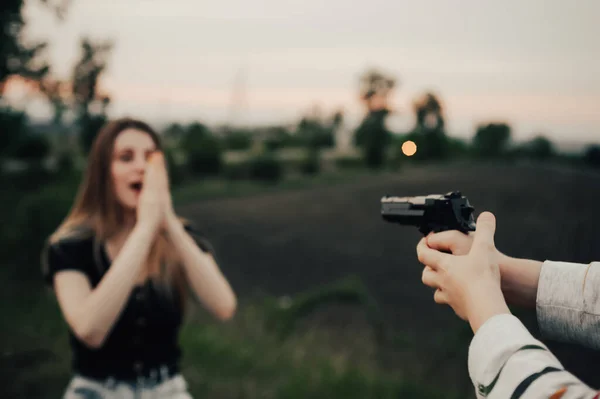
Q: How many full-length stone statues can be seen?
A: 0